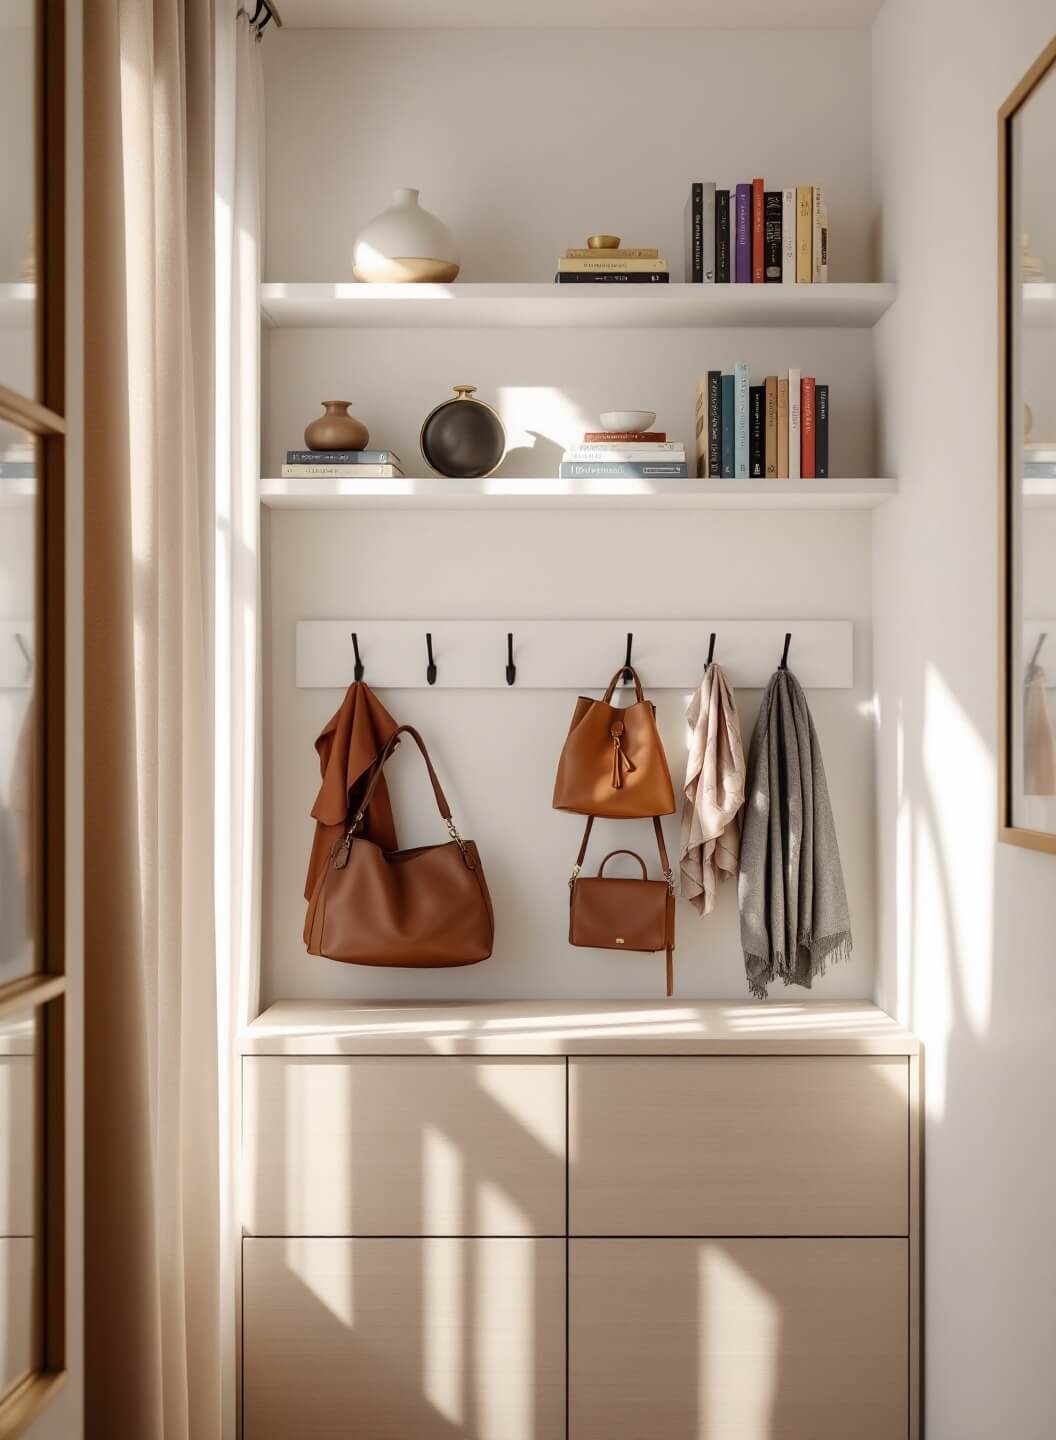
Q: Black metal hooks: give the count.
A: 6